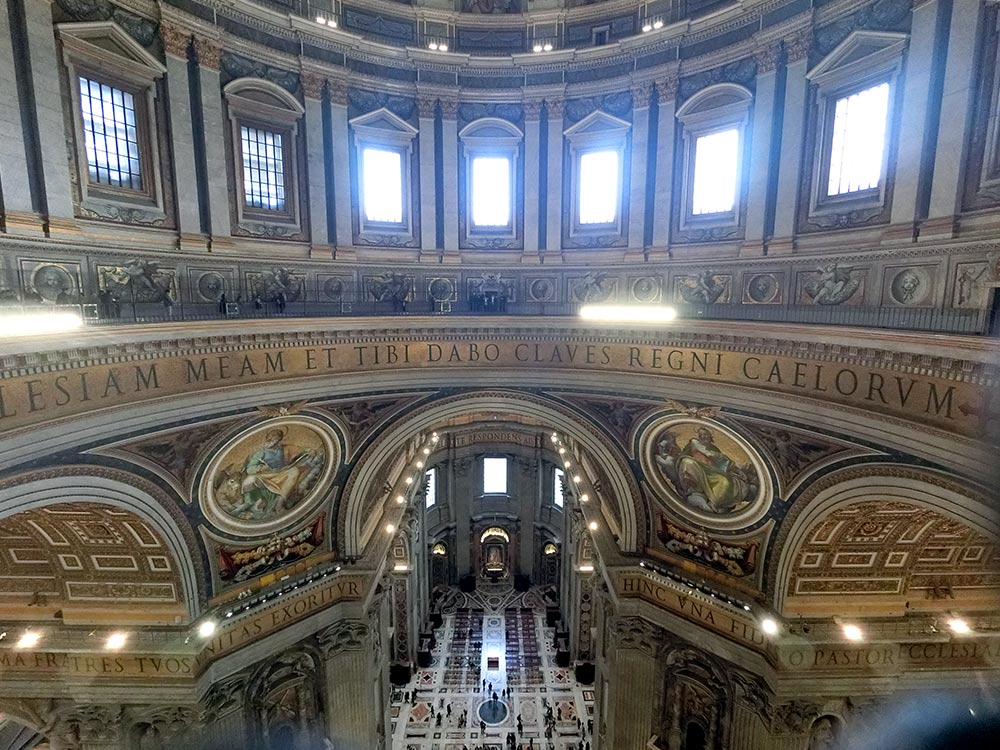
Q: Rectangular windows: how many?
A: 10